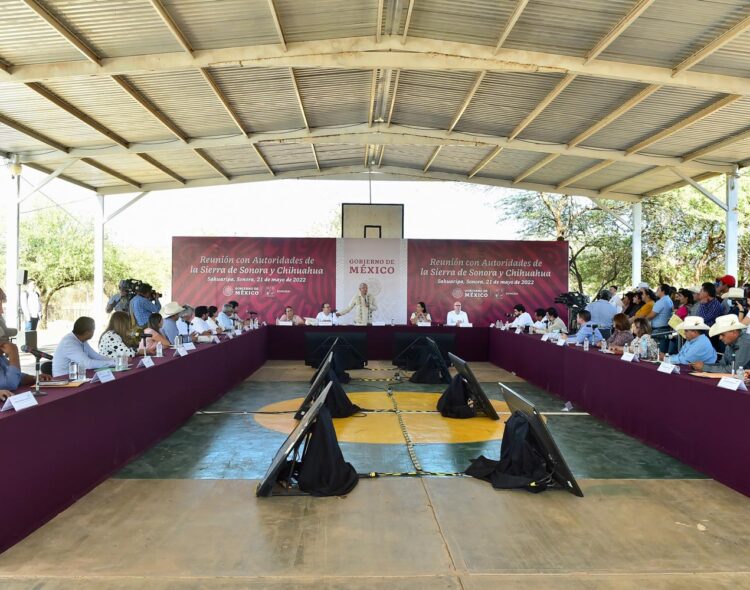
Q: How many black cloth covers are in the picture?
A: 6